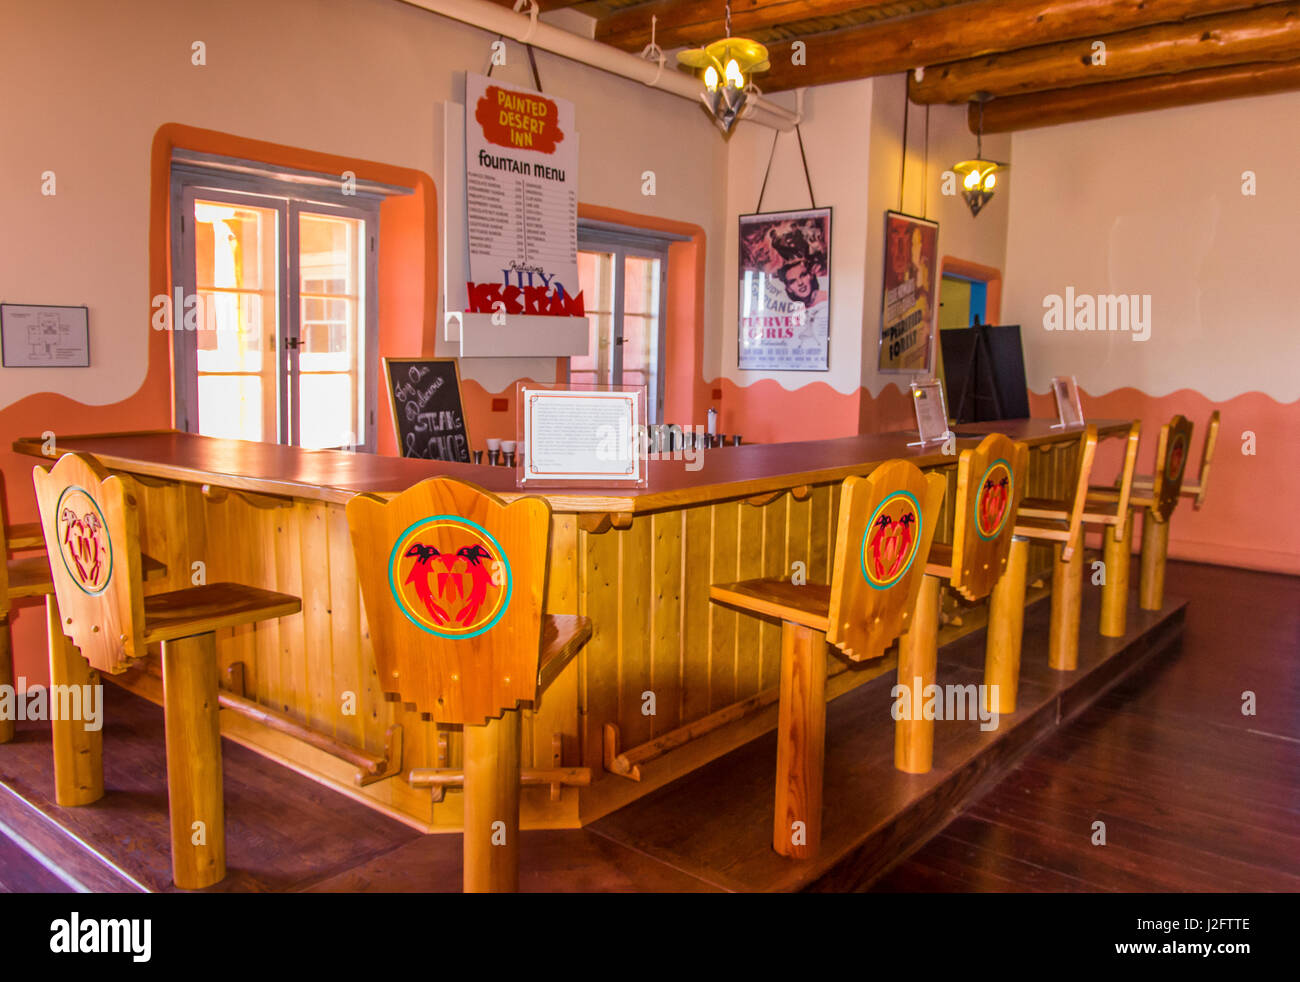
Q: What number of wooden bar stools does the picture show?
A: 10